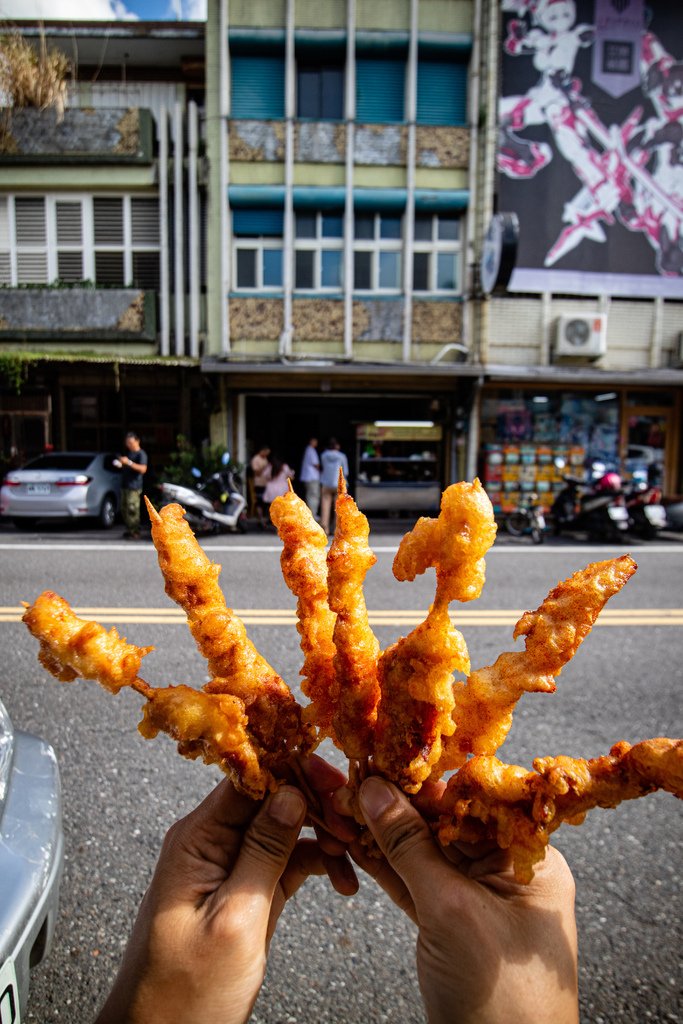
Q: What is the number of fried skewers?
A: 7